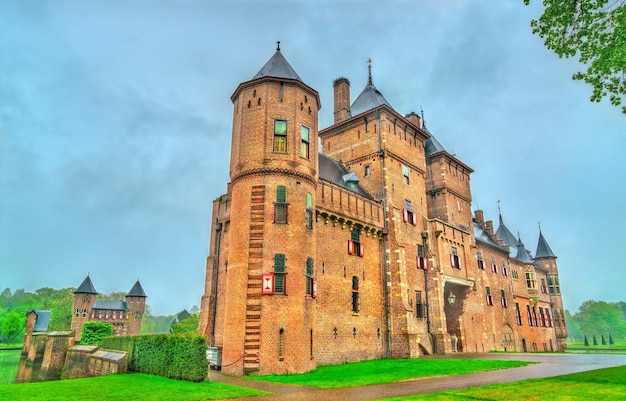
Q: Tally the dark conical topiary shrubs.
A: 4